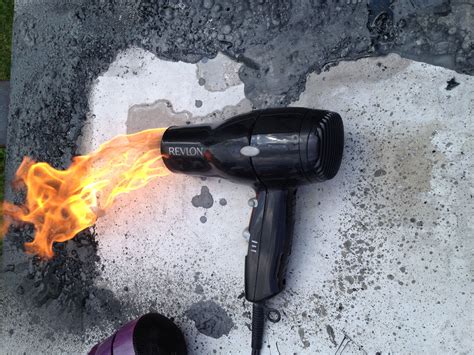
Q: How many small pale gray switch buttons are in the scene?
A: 2